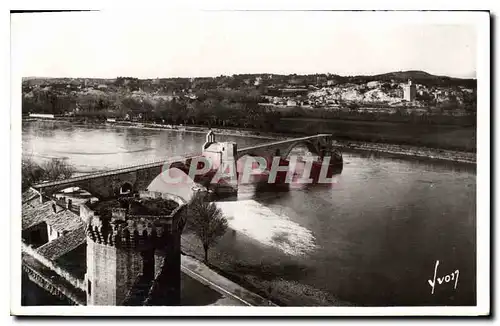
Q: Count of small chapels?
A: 1